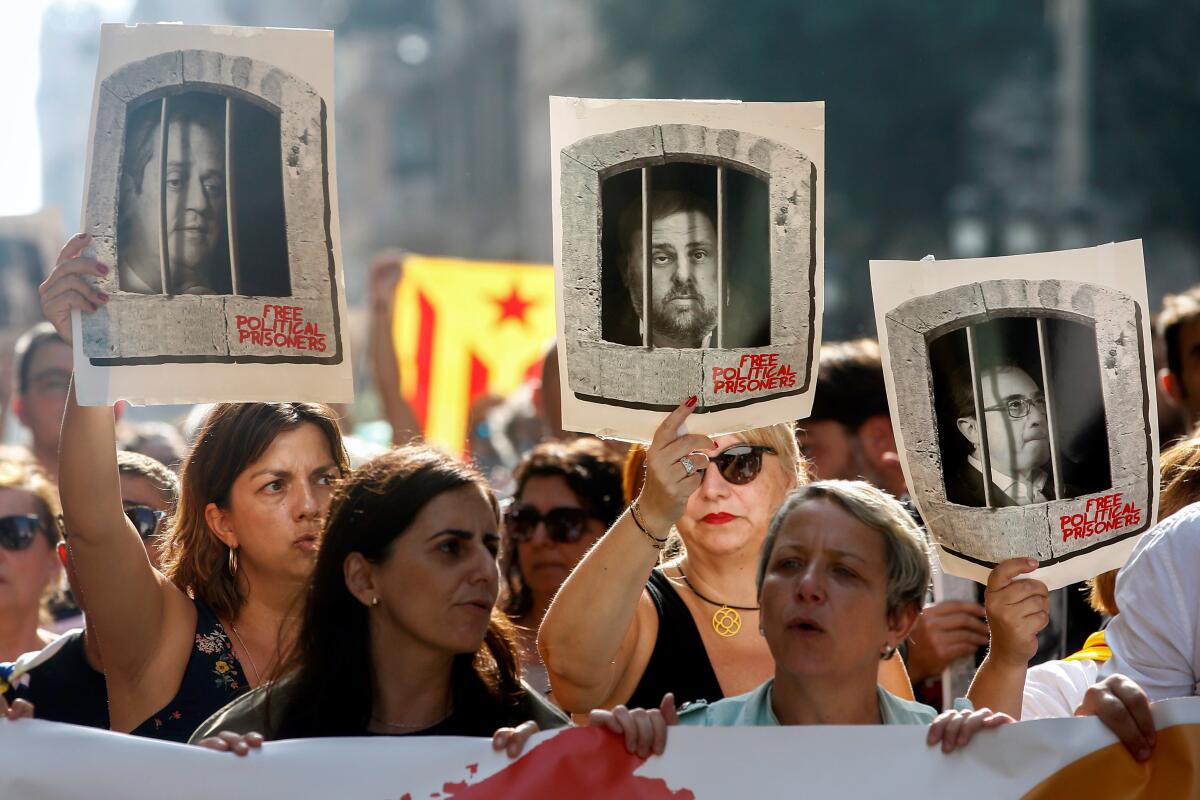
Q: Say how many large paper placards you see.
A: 3